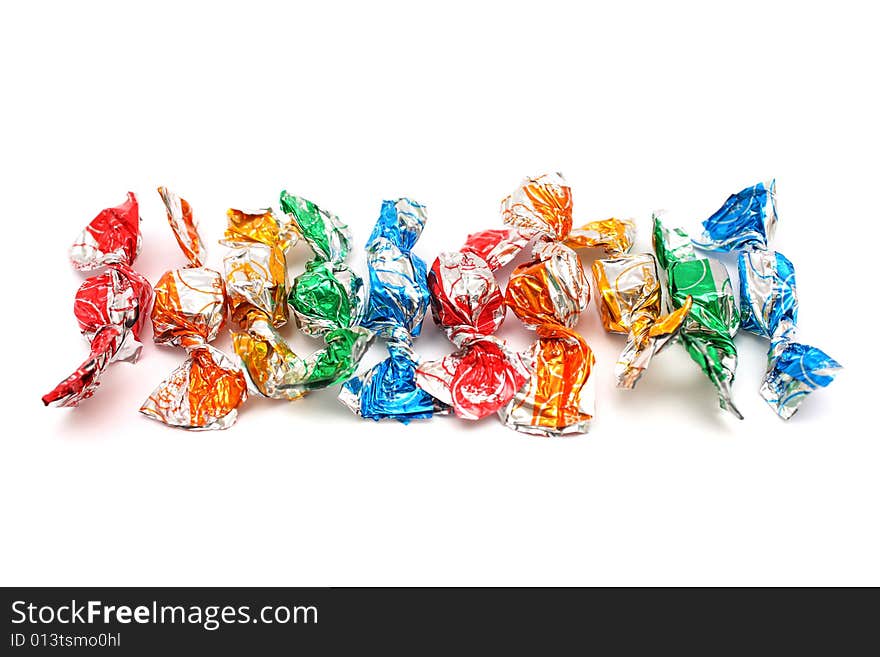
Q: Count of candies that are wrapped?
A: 10